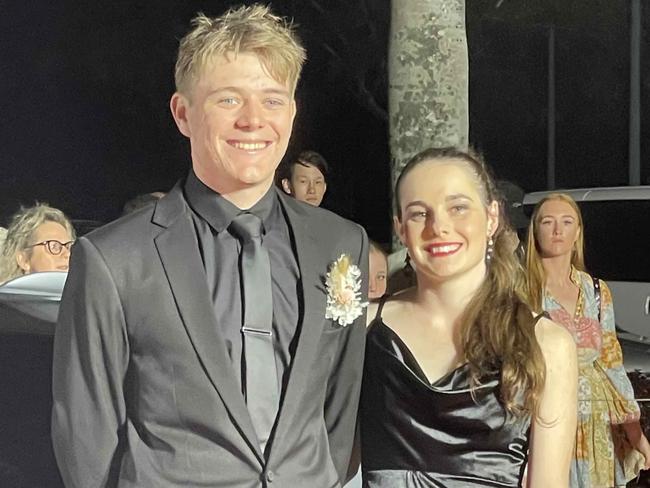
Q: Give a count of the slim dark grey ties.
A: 1